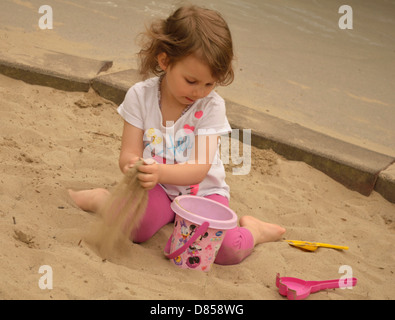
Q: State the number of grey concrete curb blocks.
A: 3